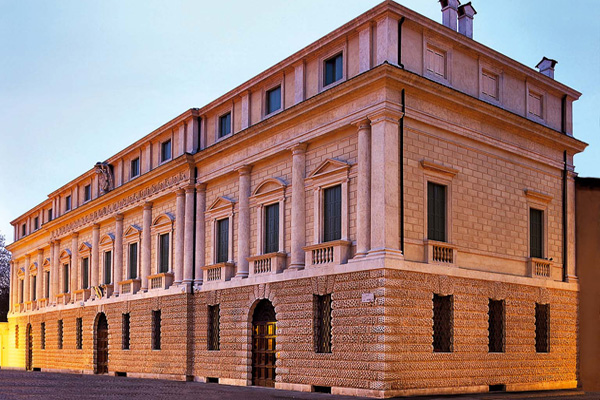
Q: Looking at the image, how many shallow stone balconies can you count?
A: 13